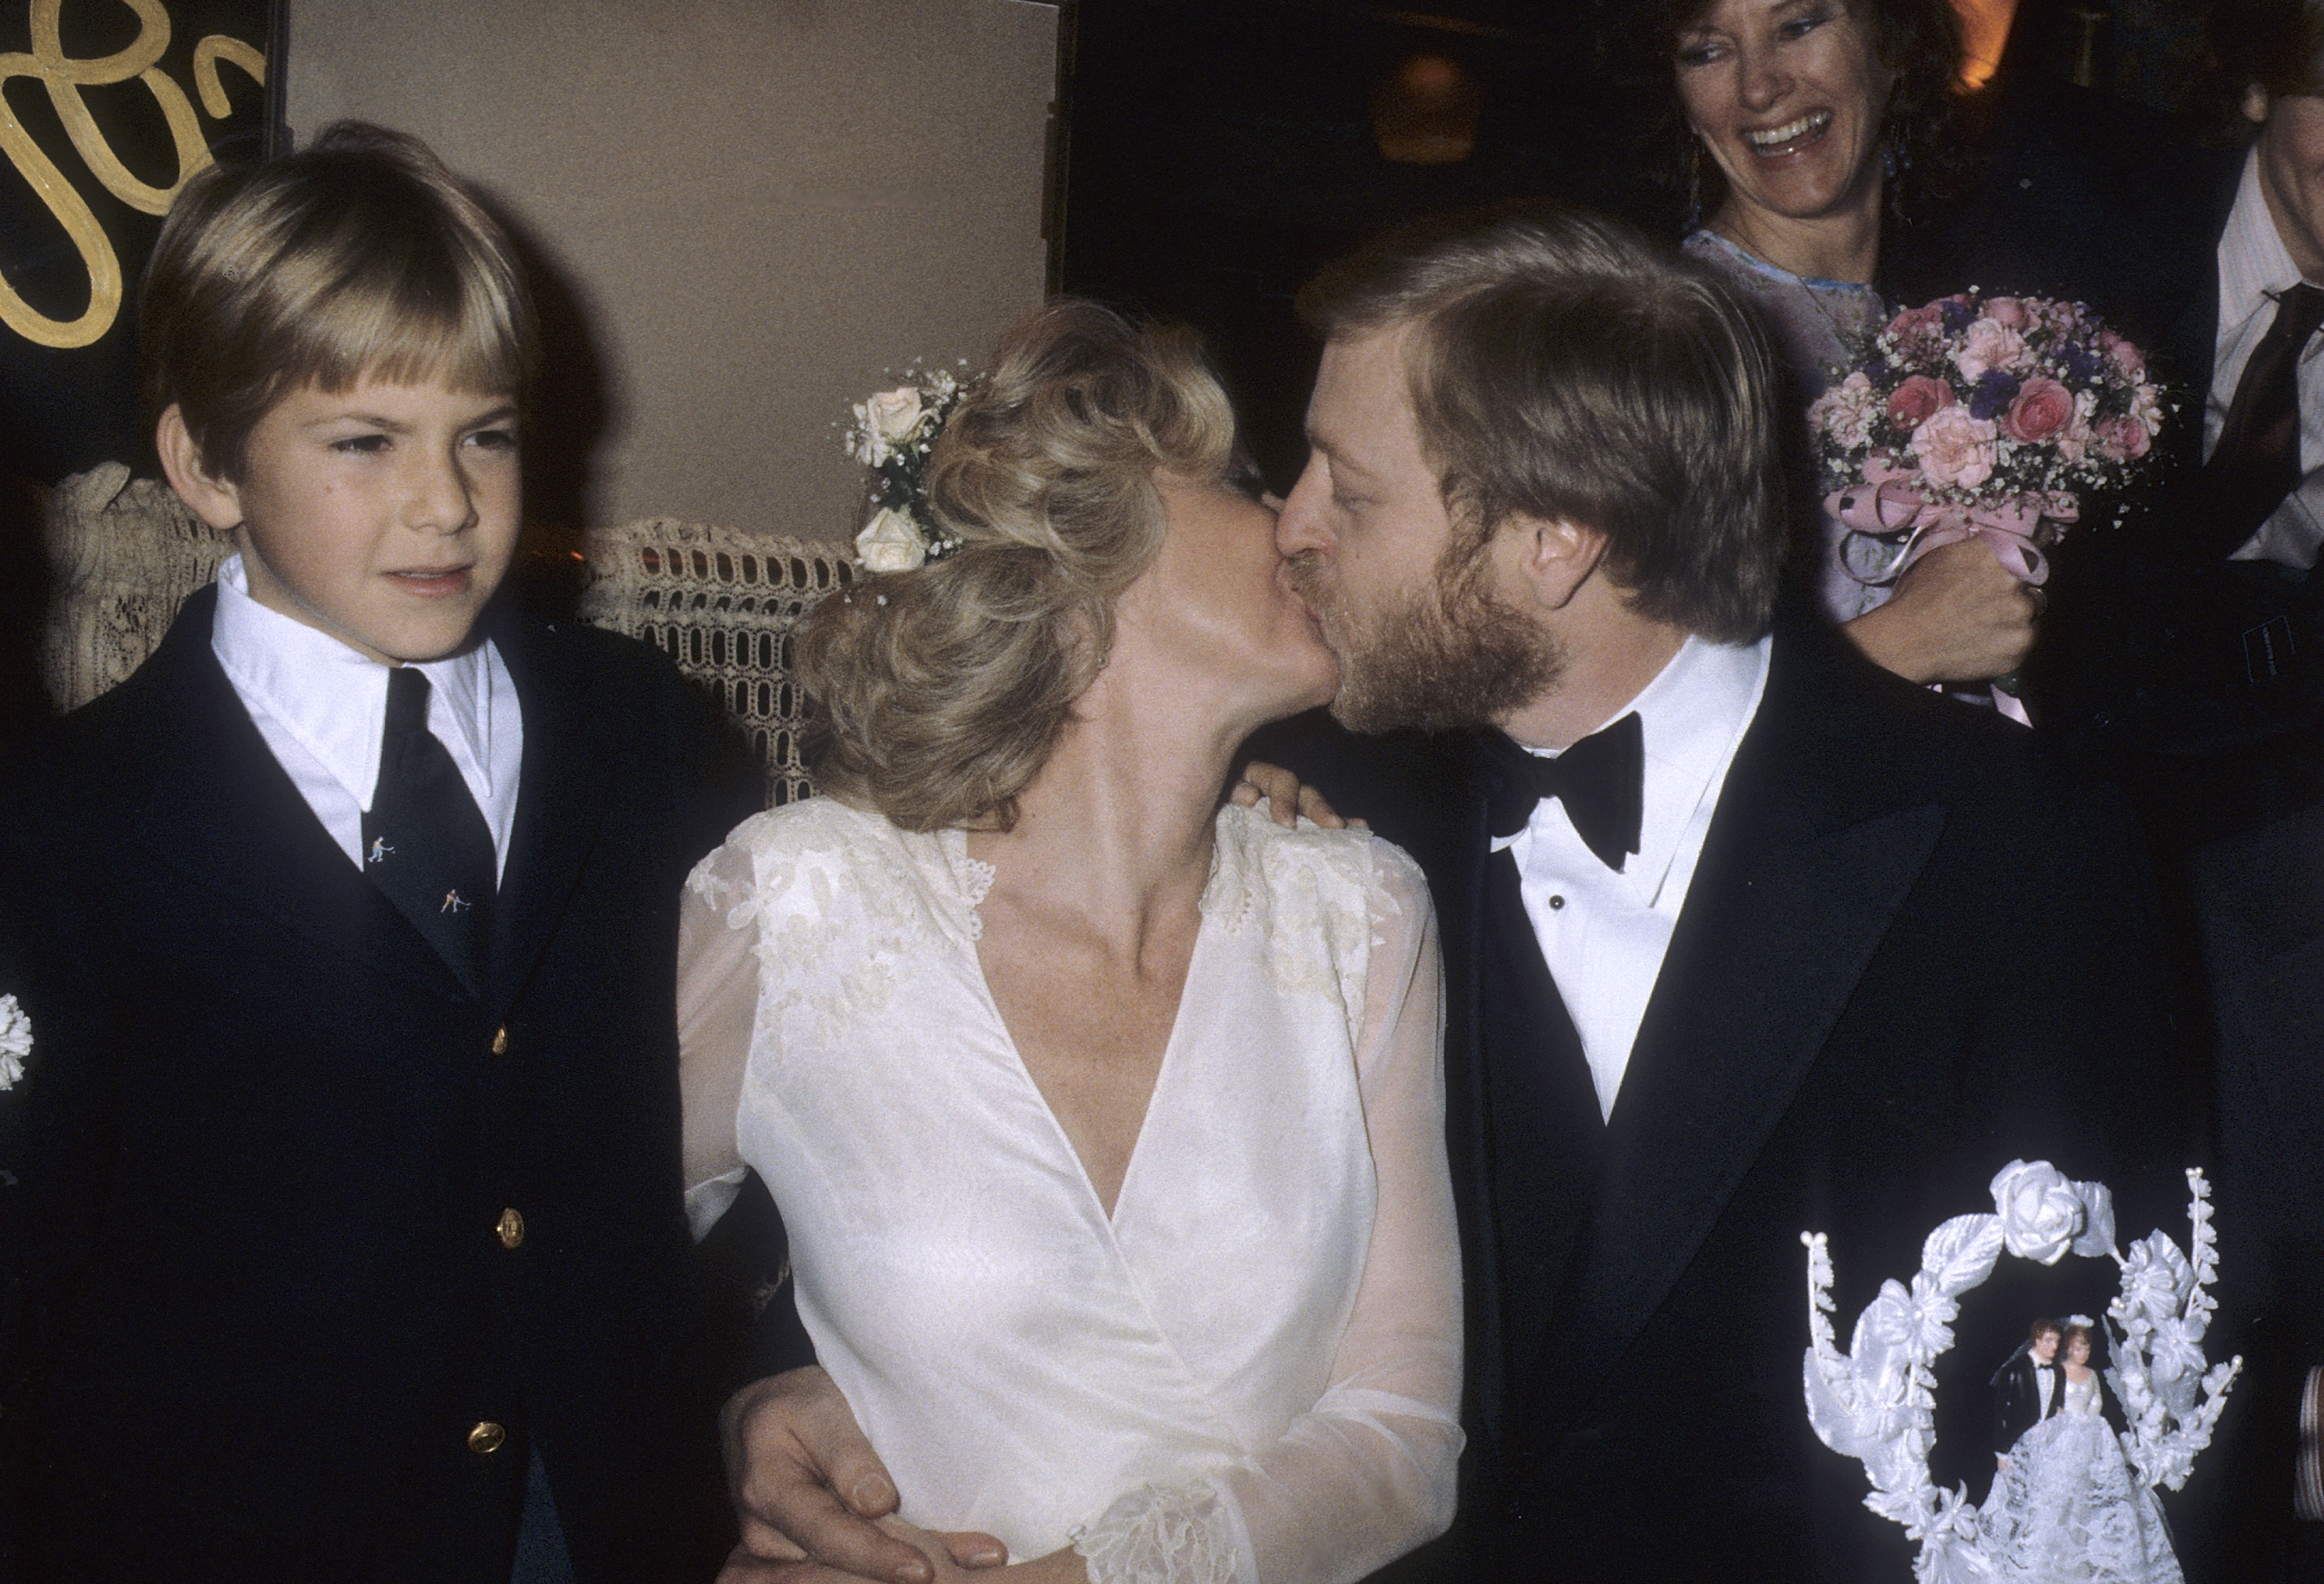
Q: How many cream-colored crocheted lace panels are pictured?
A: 2